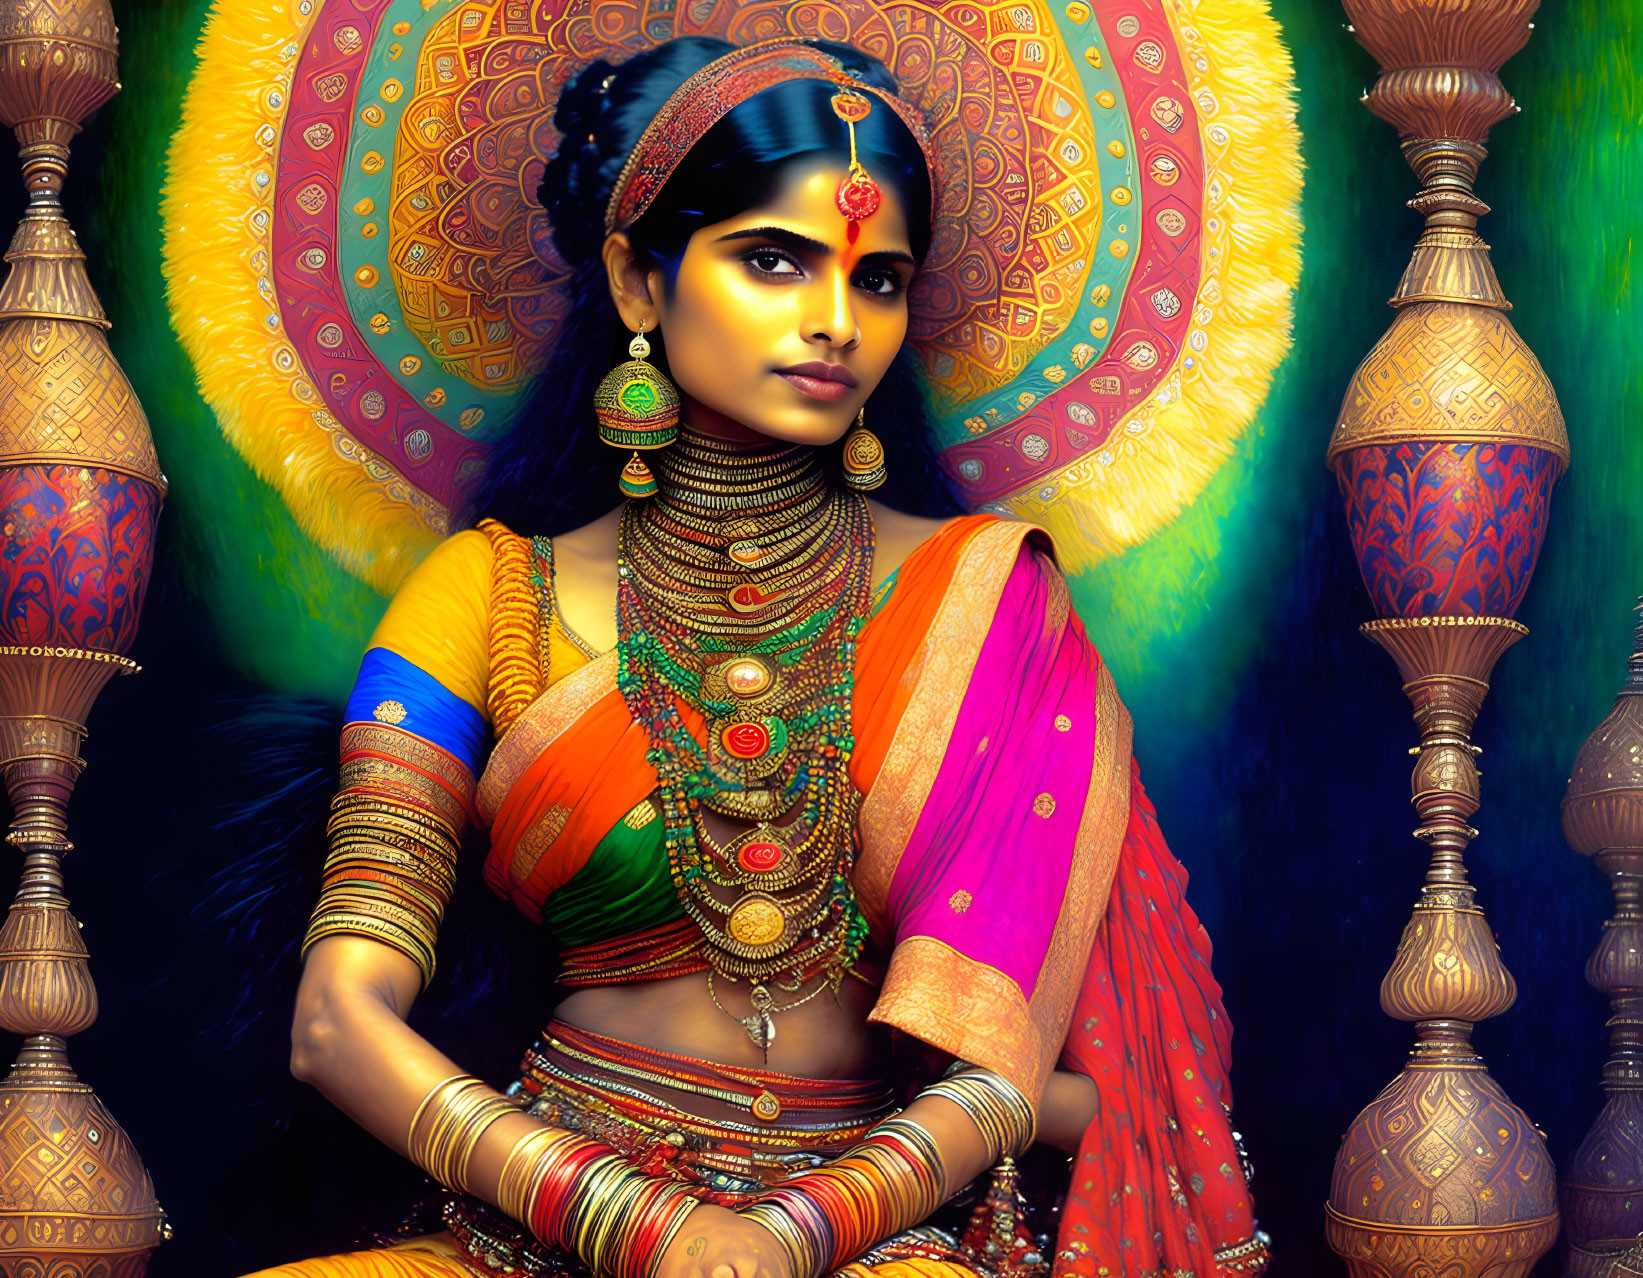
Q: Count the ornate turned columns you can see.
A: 3